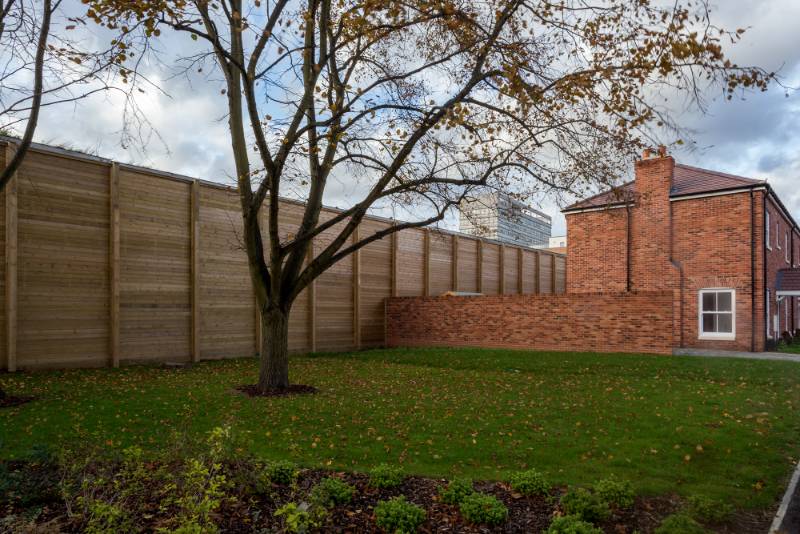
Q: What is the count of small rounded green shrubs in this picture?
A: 12